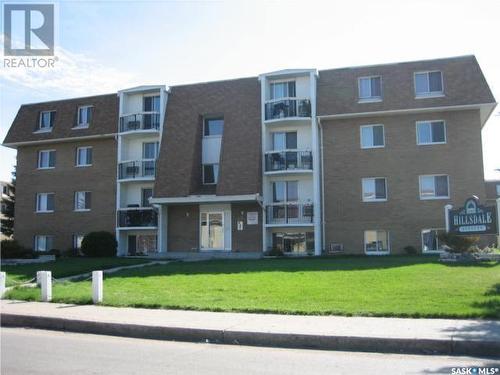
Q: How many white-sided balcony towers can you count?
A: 2